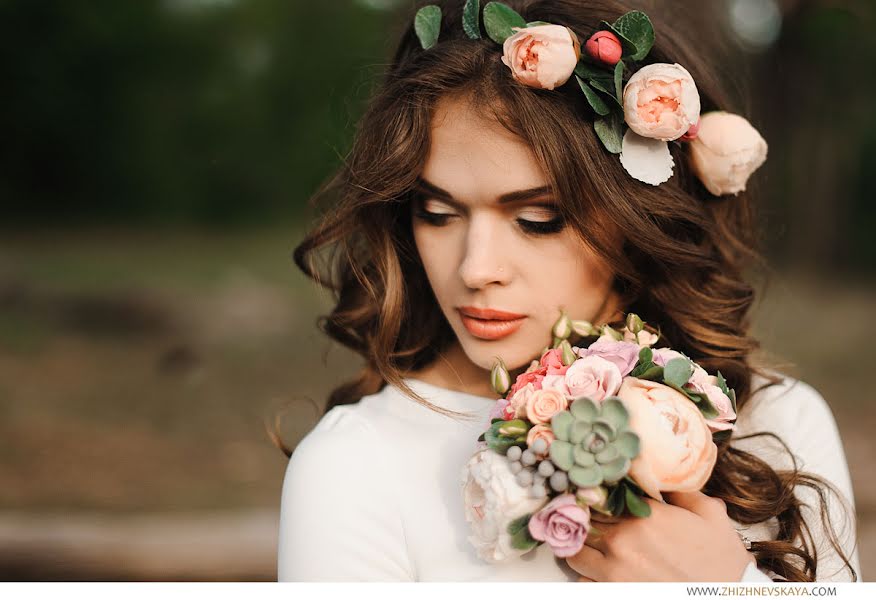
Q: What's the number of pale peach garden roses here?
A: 4